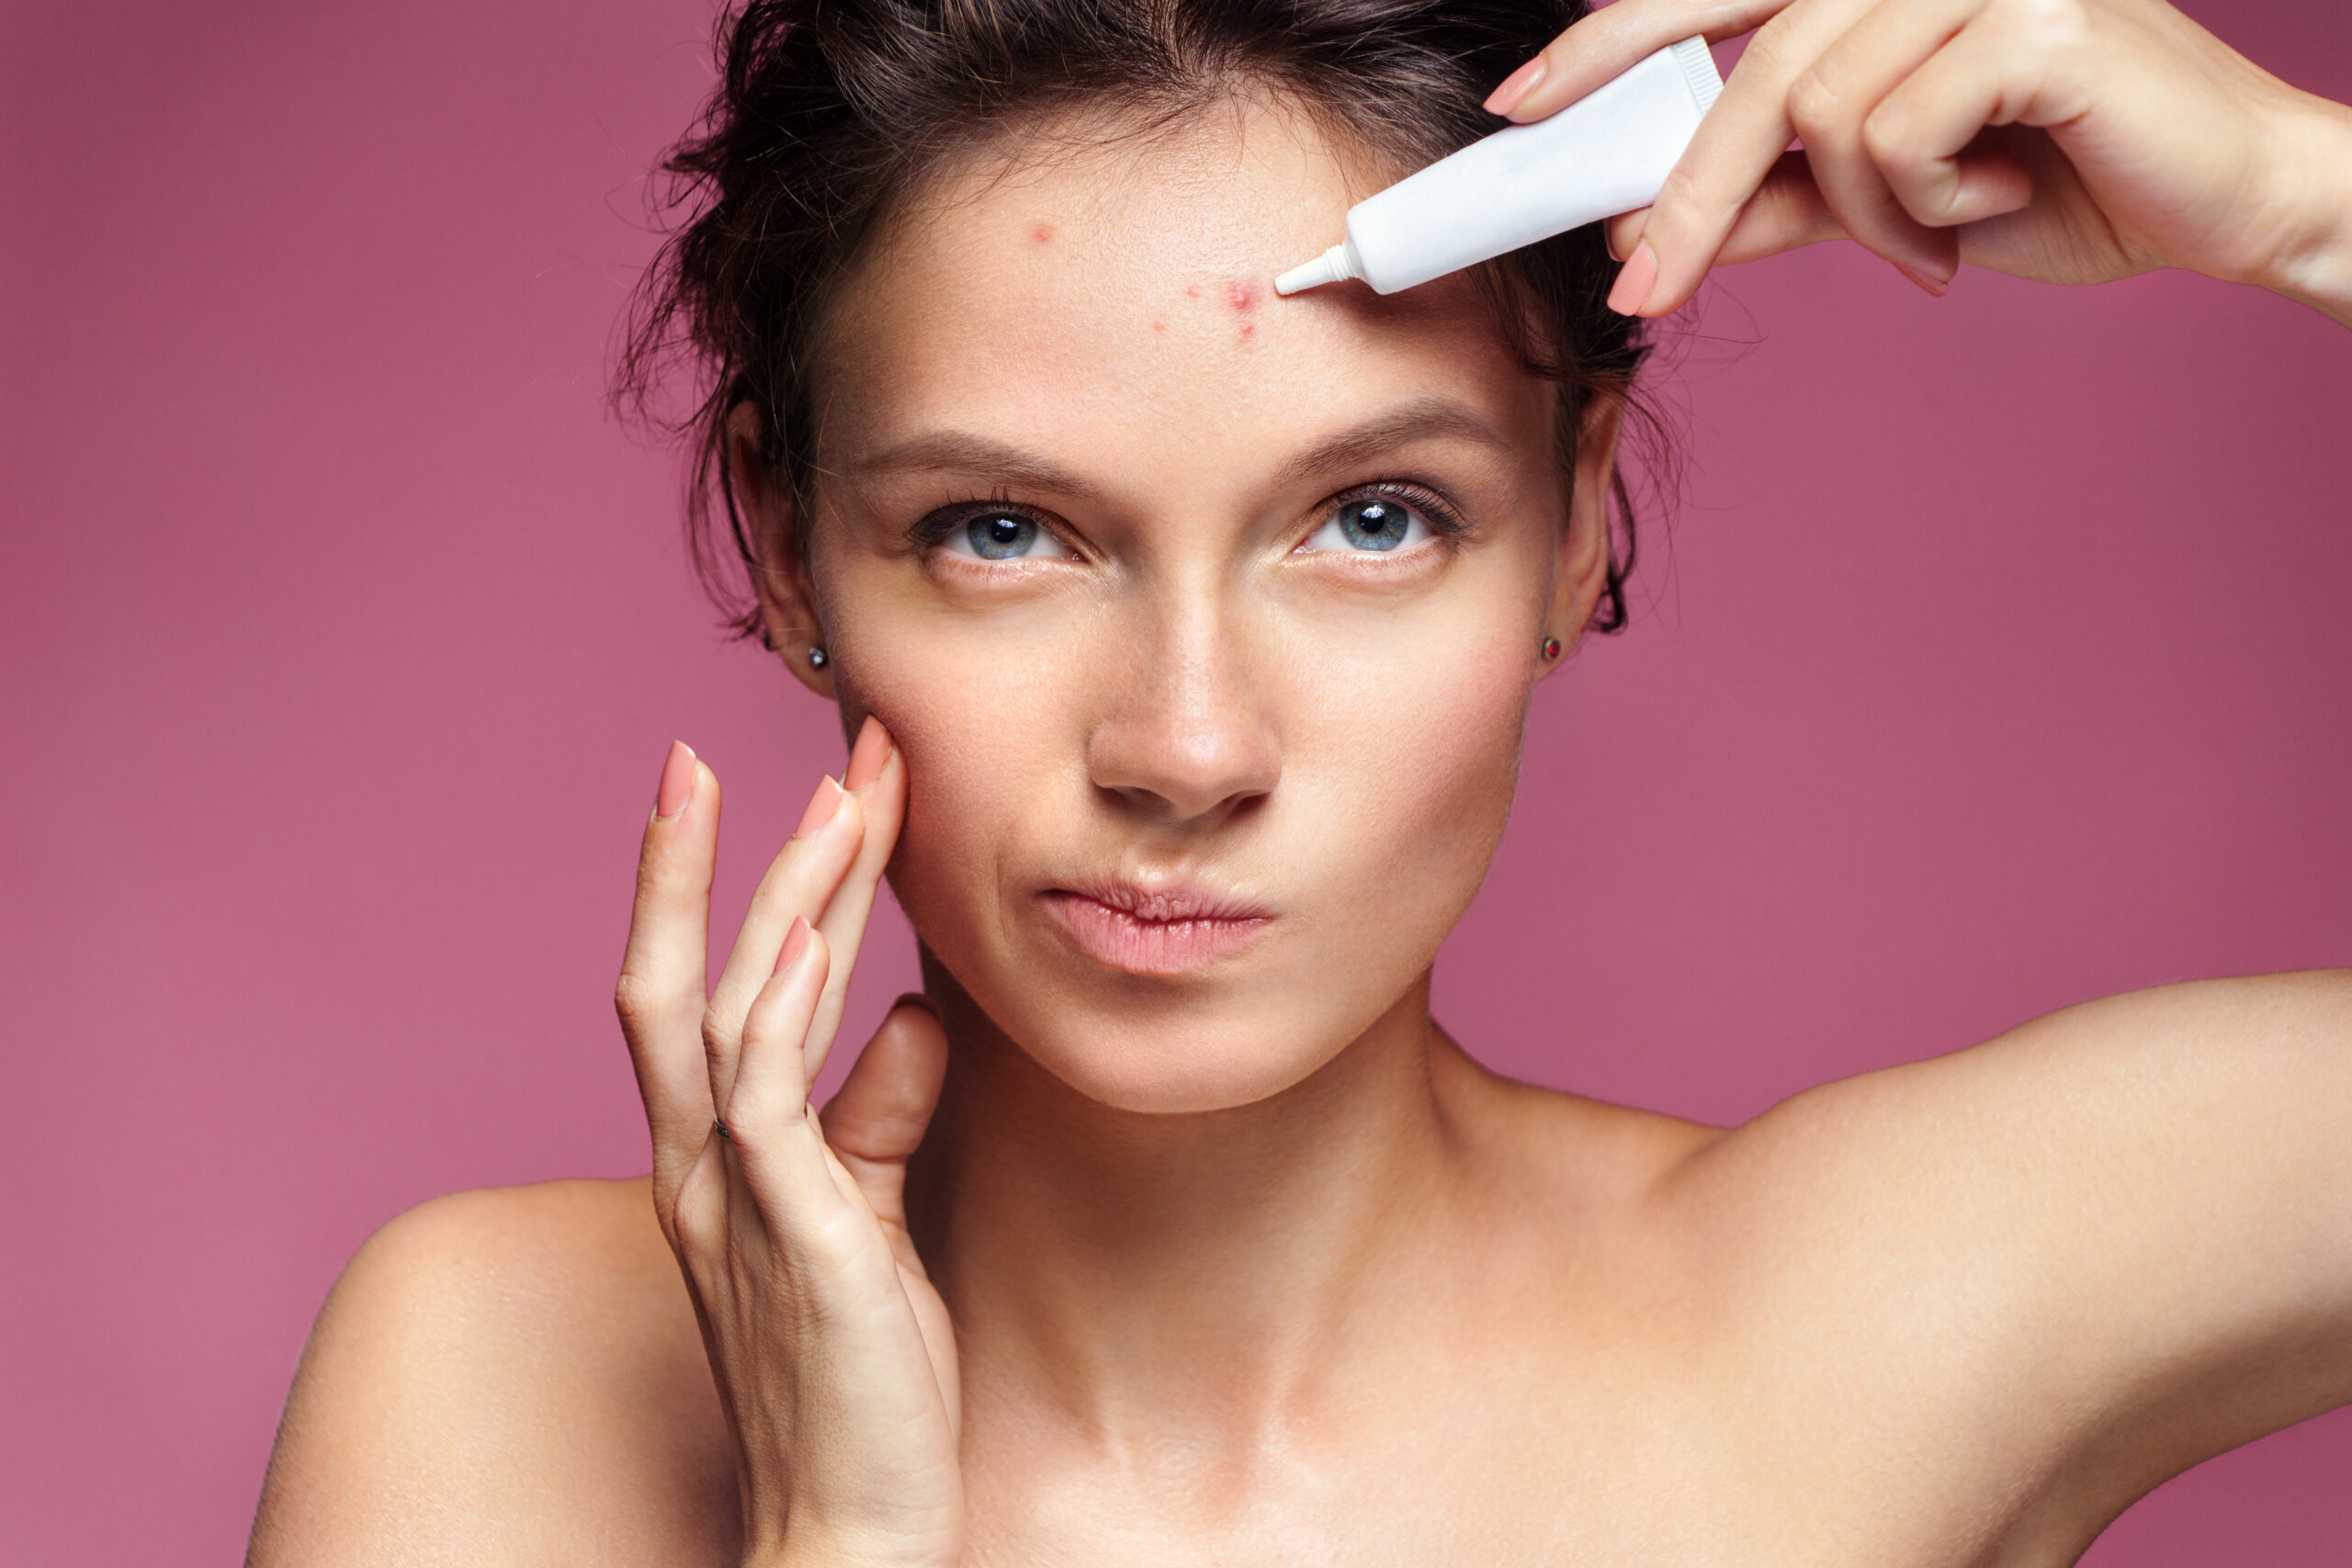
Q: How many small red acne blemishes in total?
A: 5